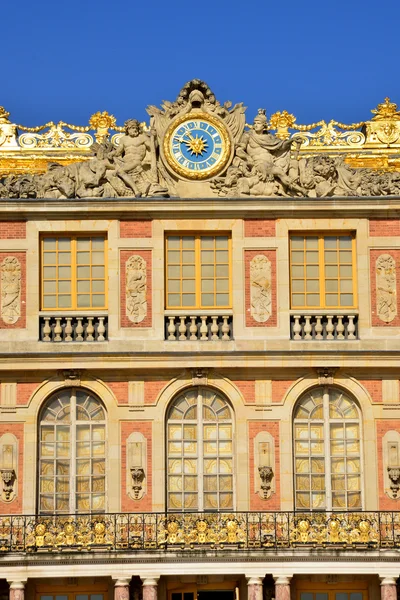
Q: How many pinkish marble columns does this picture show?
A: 6